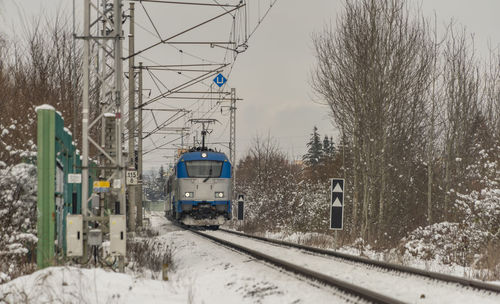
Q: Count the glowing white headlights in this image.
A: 3